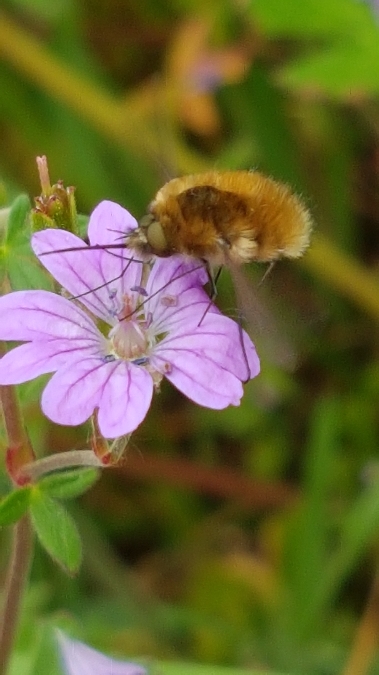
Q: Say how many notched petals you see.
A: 5